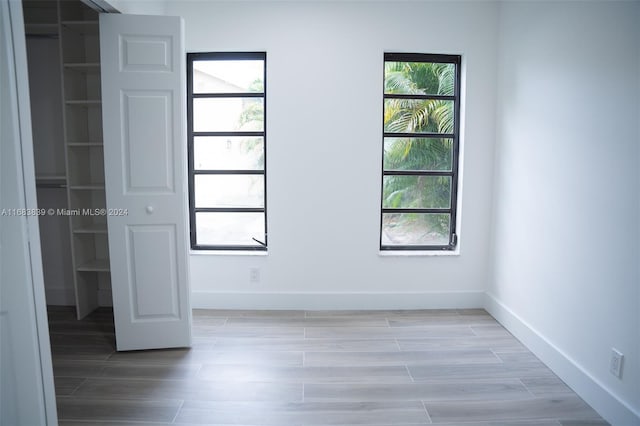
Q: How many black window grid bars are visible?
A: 8